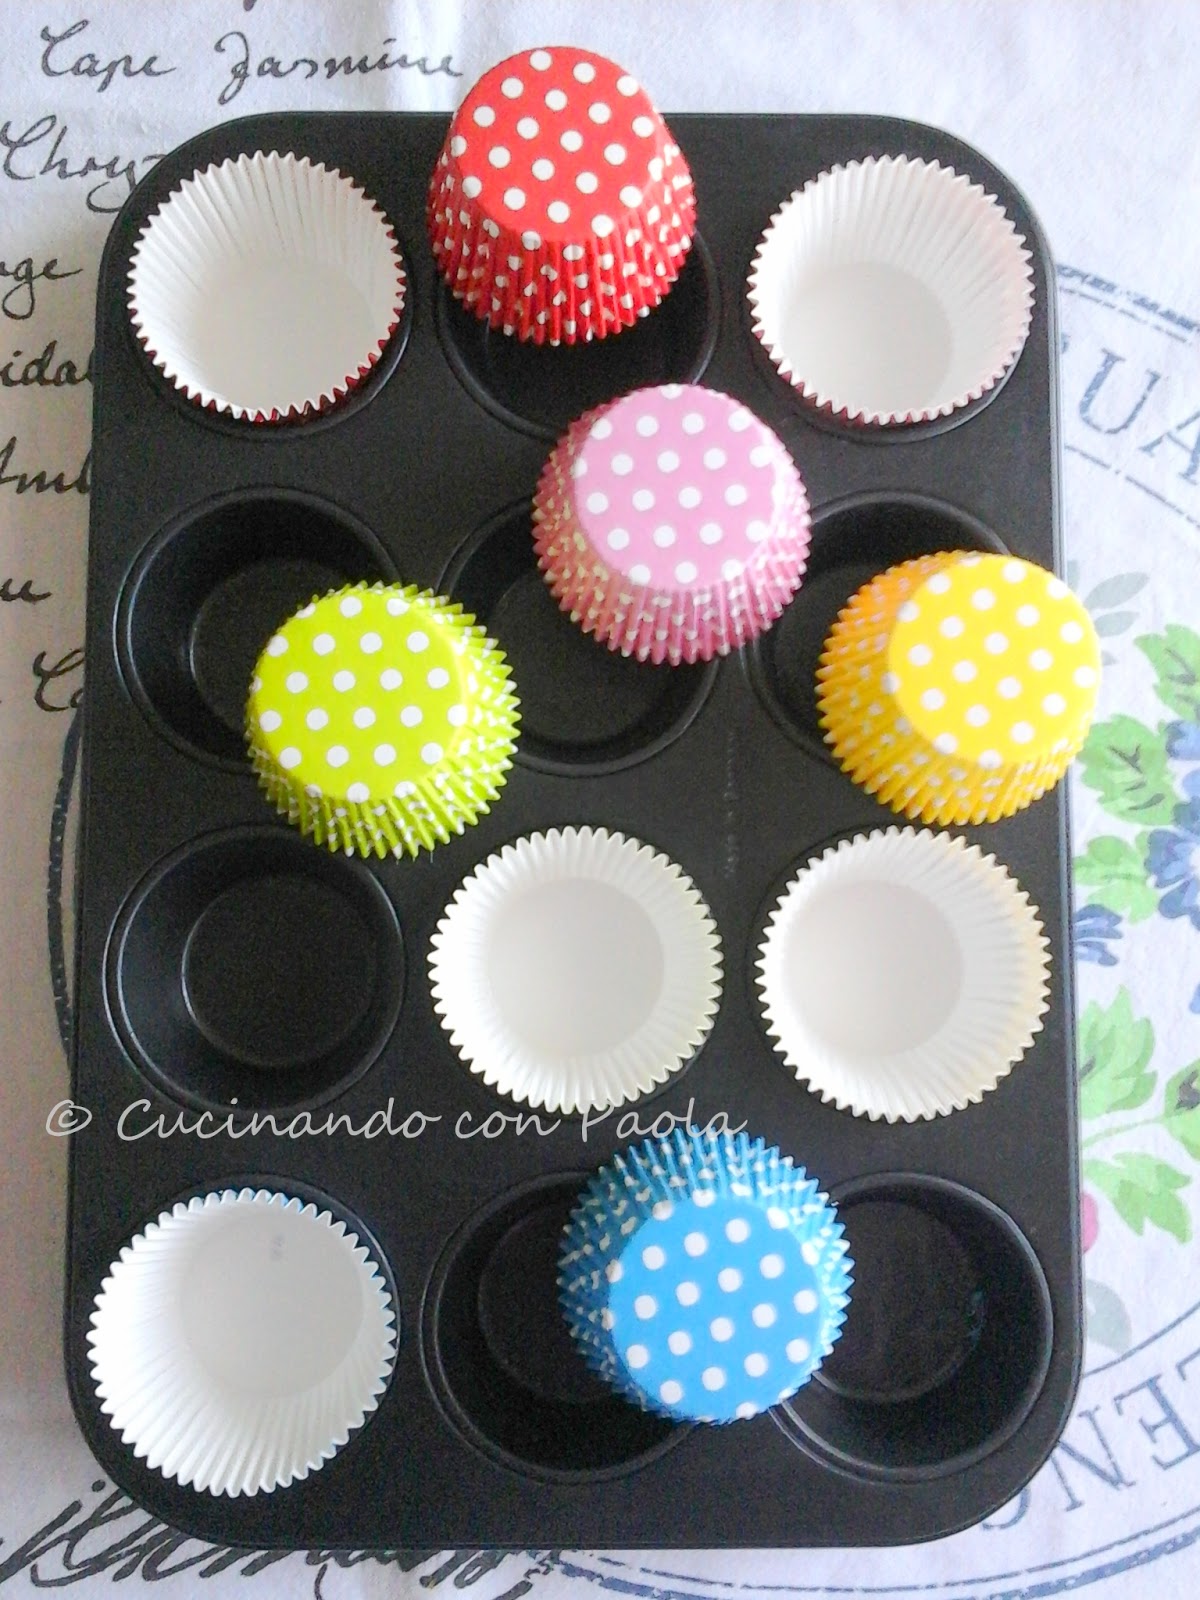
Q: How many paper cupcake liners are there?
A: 10